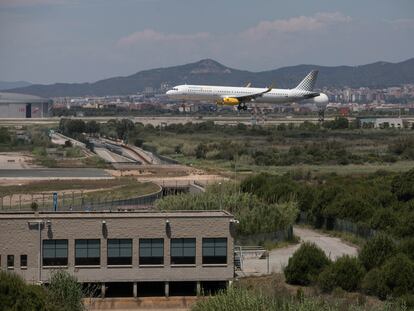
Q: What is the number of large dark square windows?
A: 6